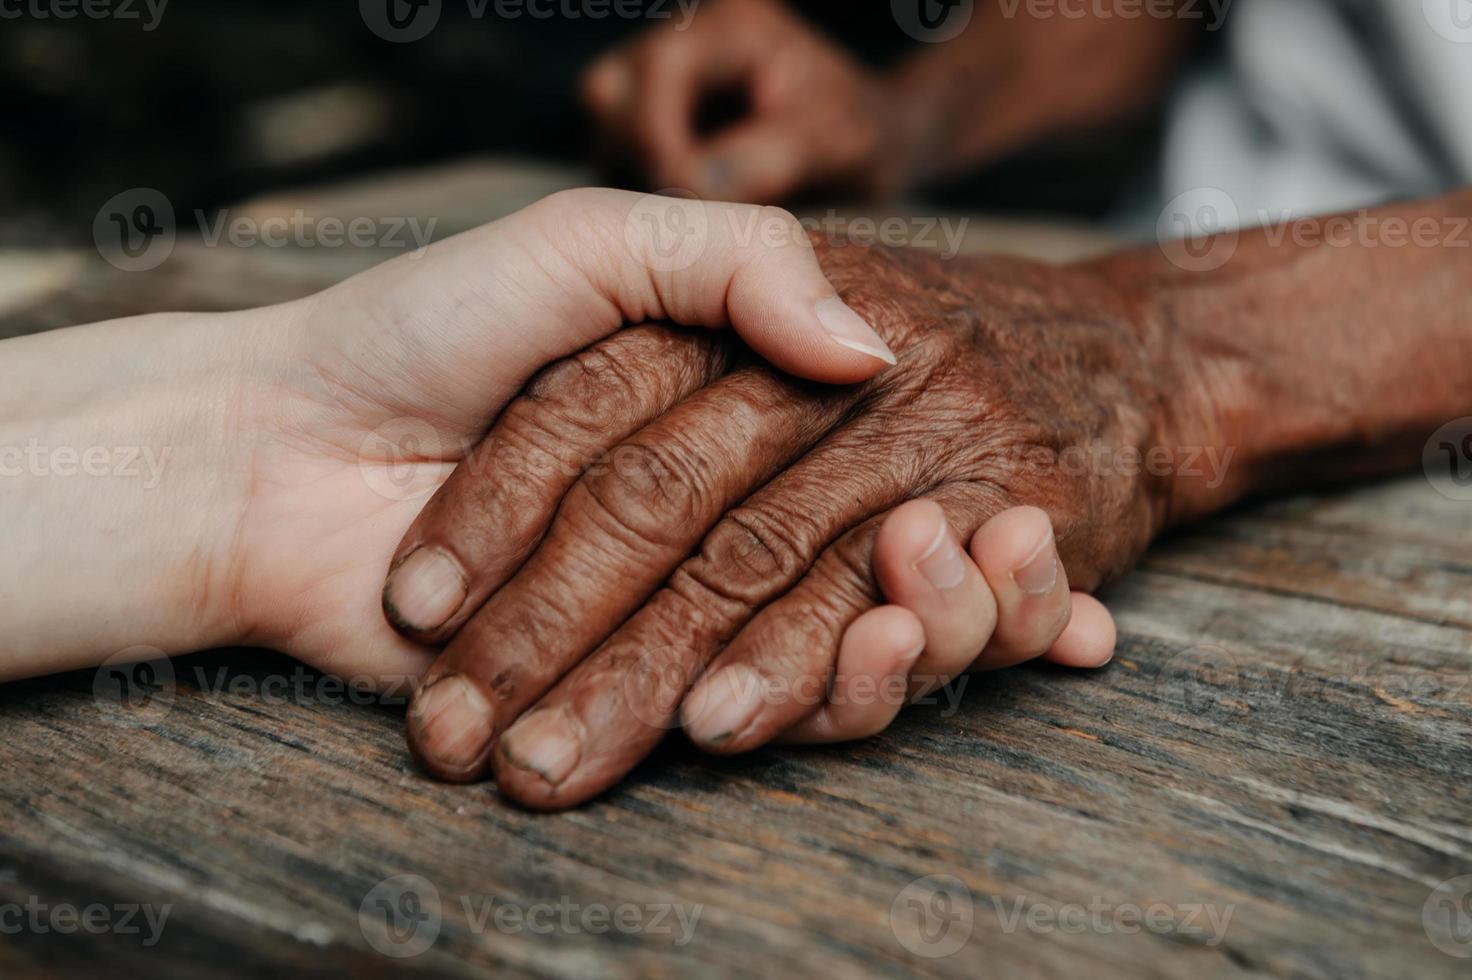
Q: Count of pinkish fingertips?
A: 5